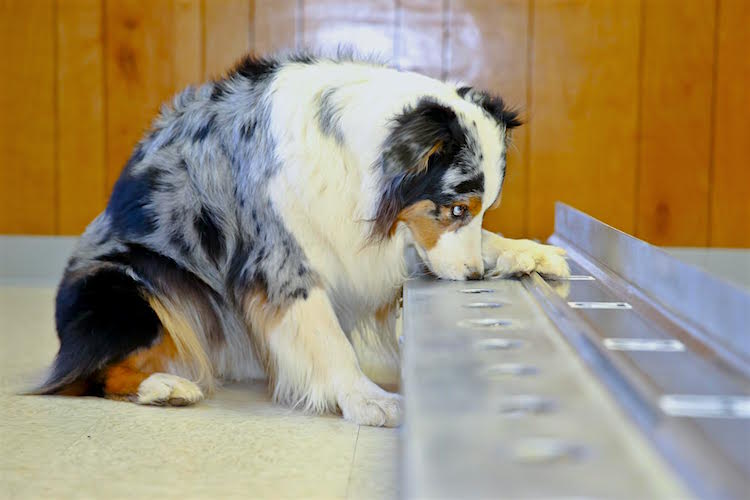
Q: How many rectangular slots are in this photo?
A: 4